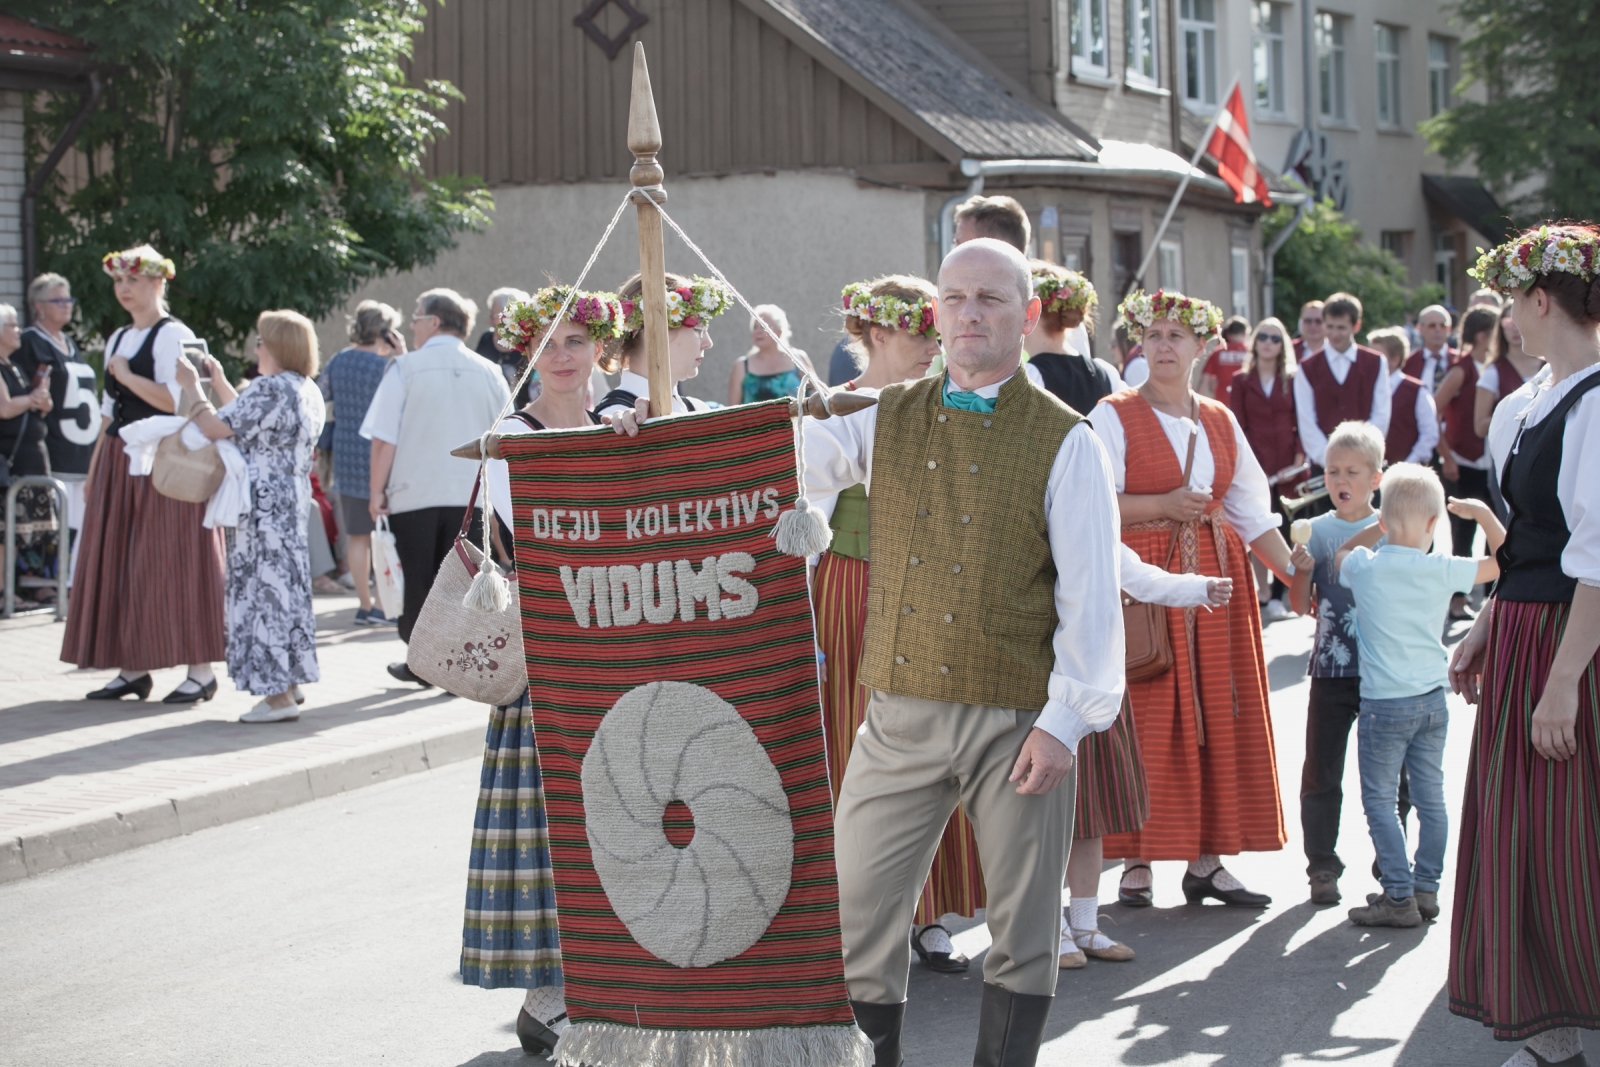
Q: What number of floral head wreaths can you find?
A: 7